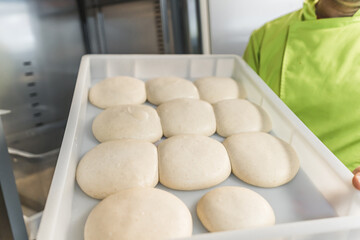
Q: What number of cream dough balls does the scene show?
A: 11